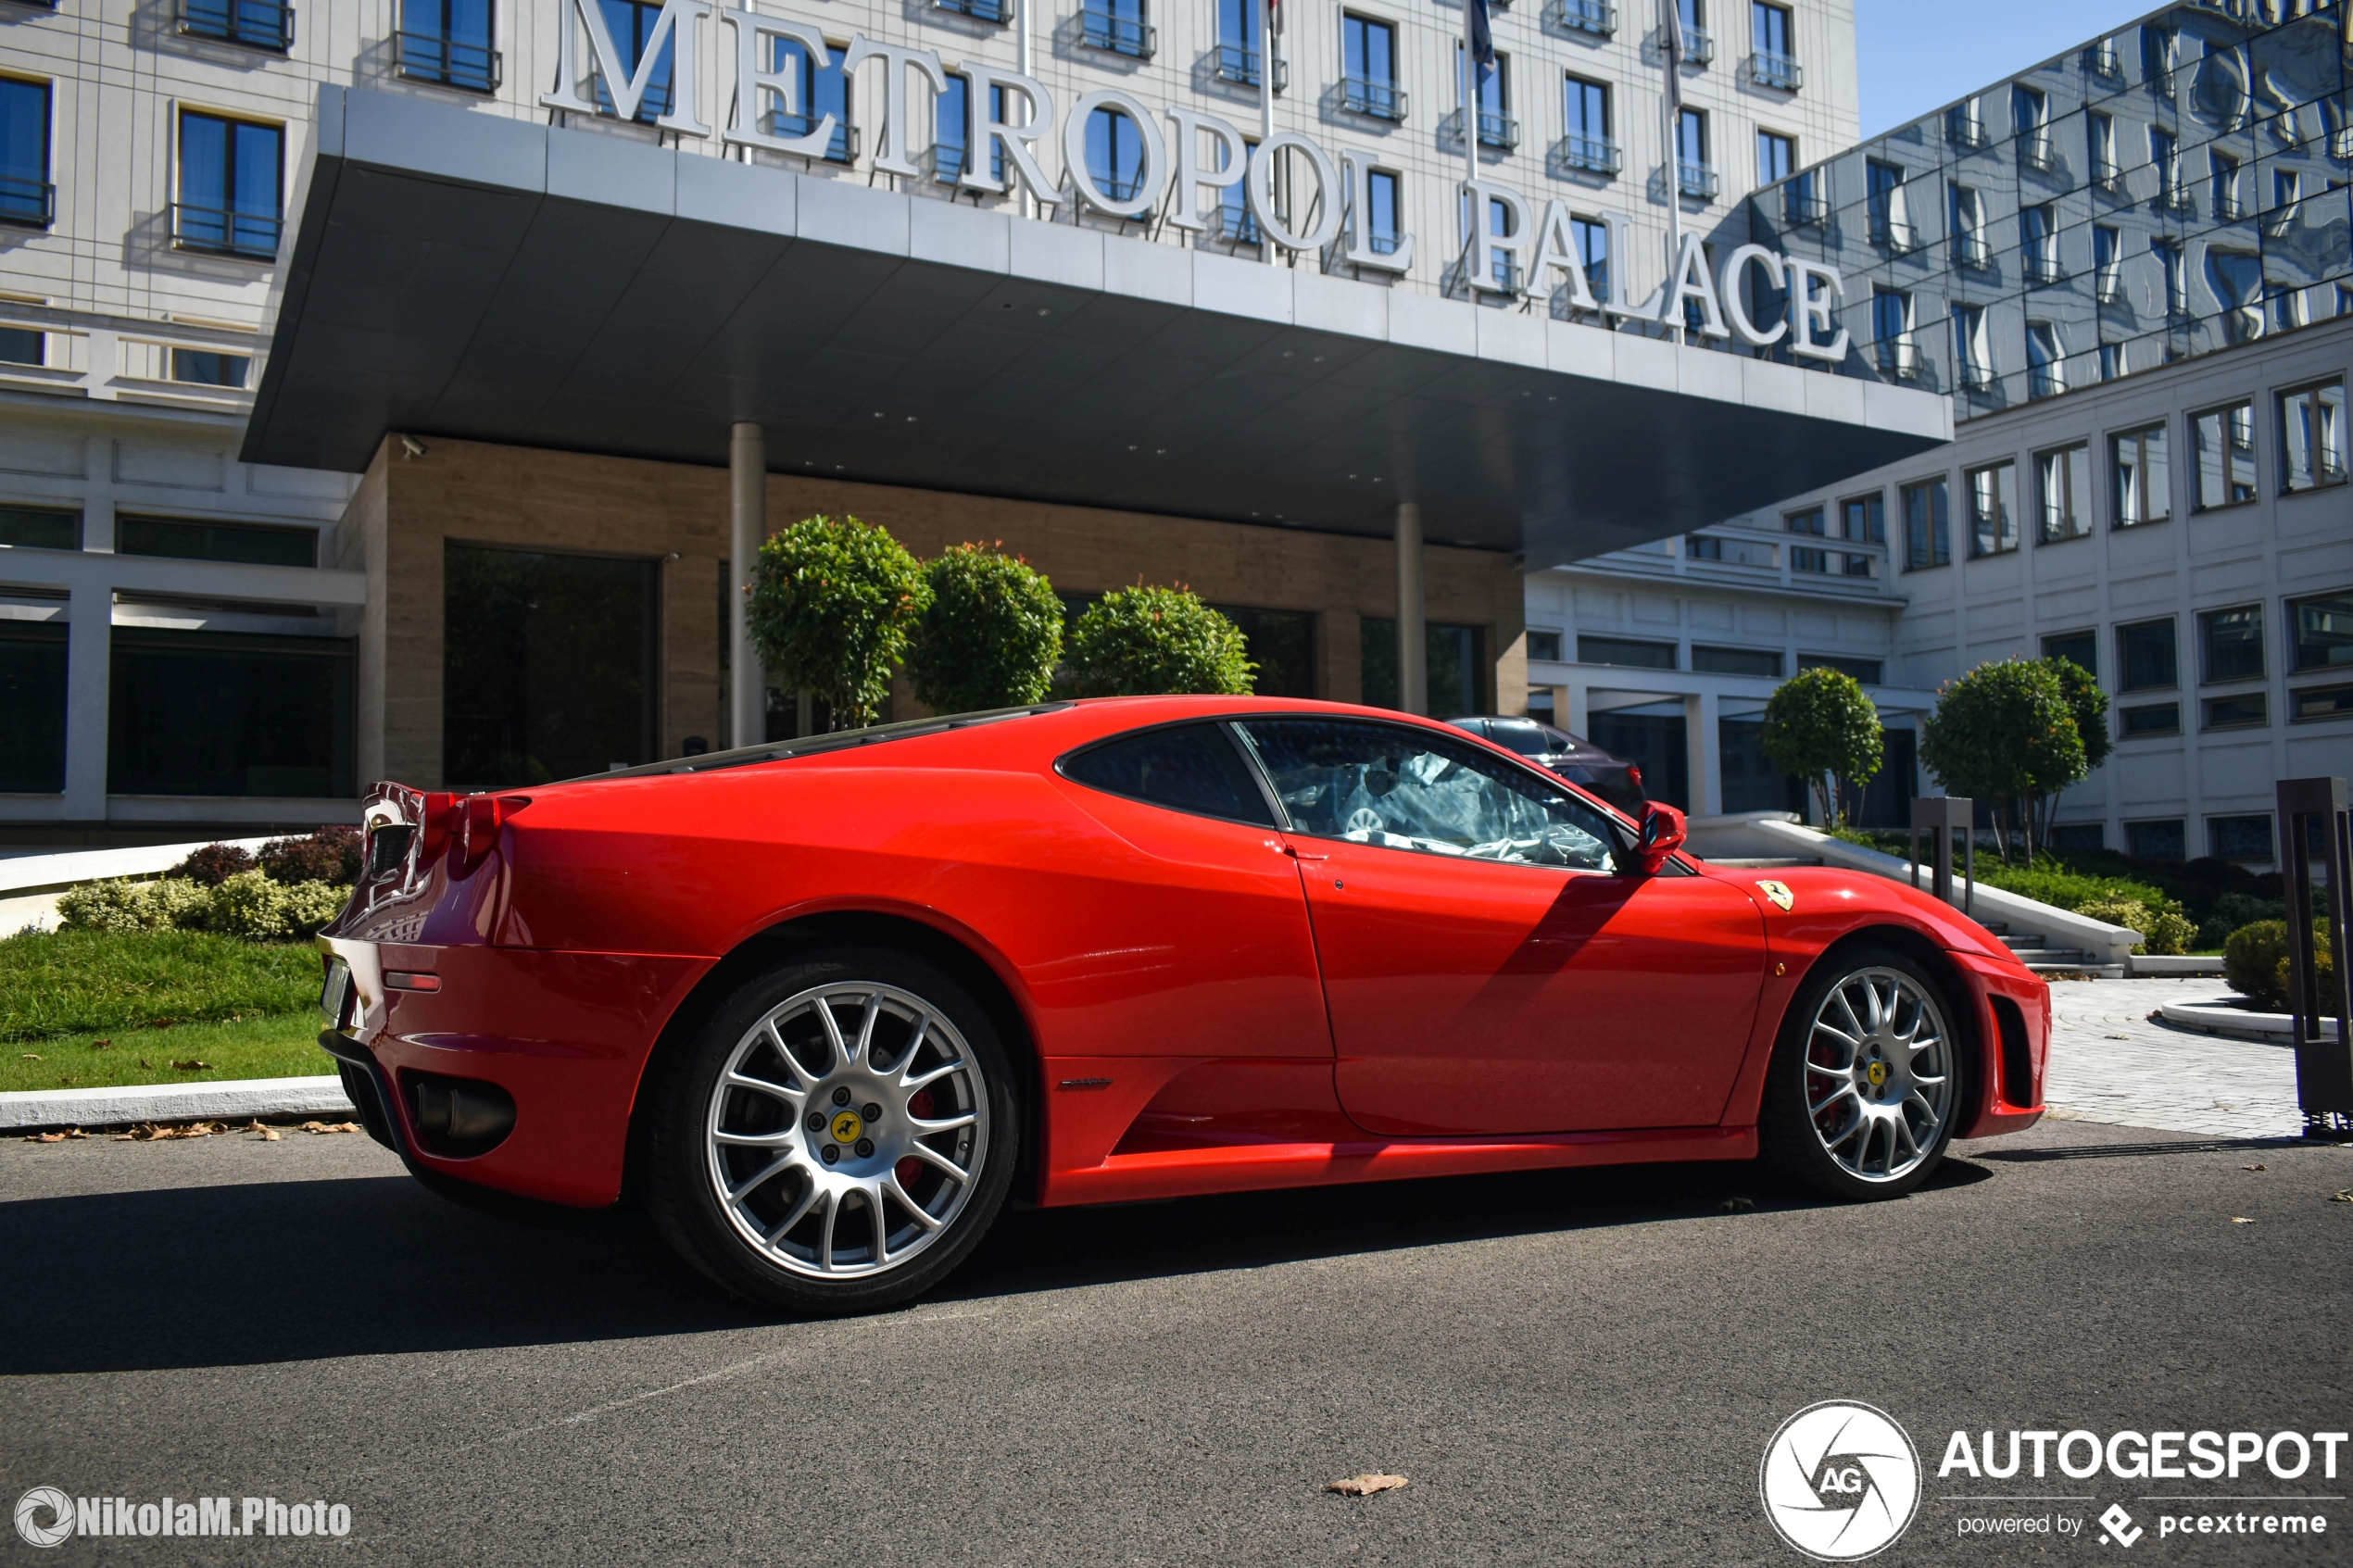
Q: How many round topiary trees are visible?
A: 6